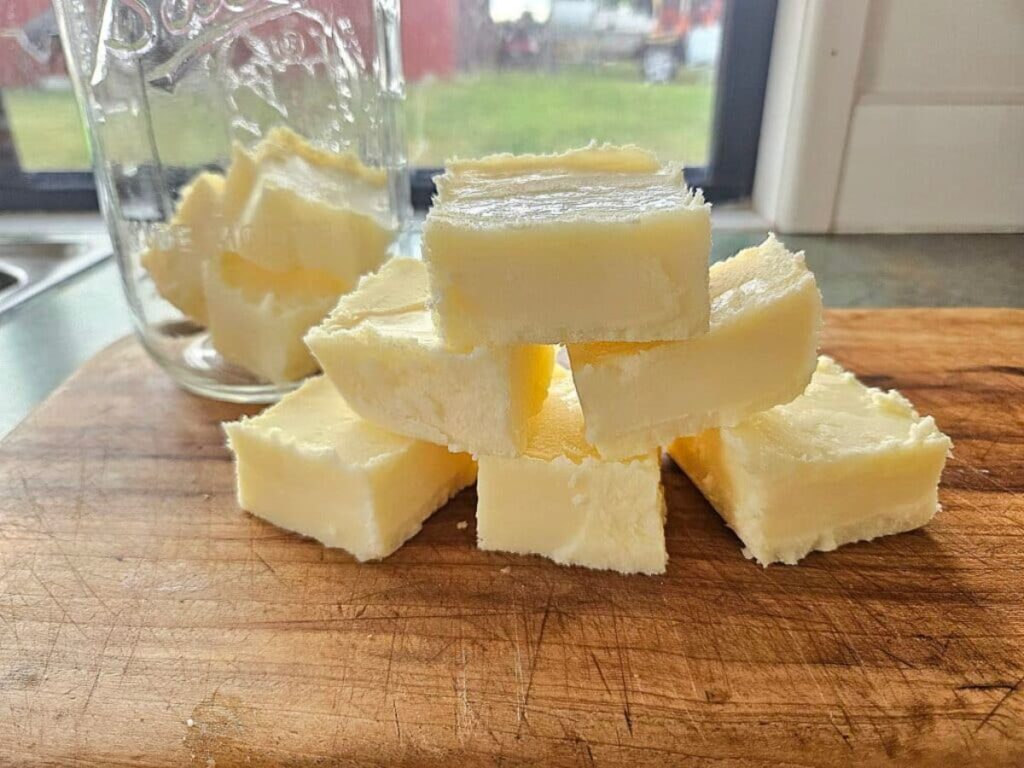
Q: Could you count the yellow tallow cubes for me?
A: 9